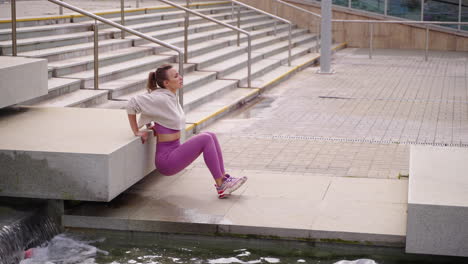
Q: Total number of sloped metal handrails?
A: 4